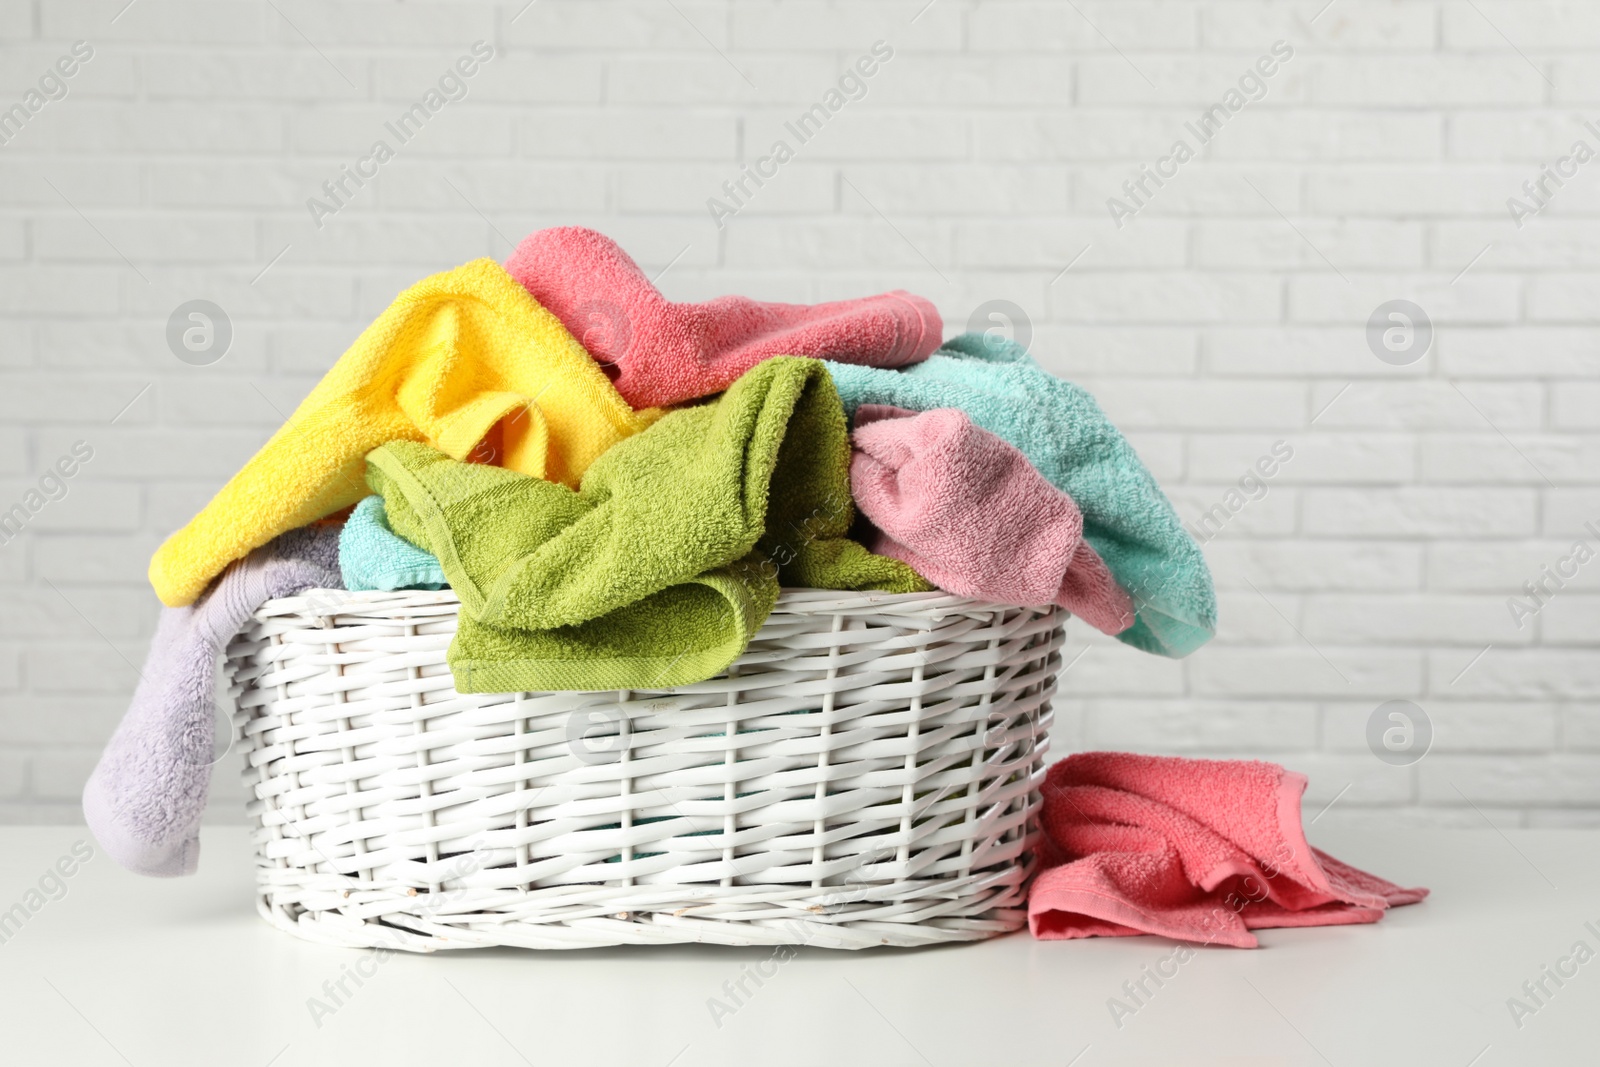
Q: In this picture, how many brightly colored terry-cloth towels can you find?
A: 8